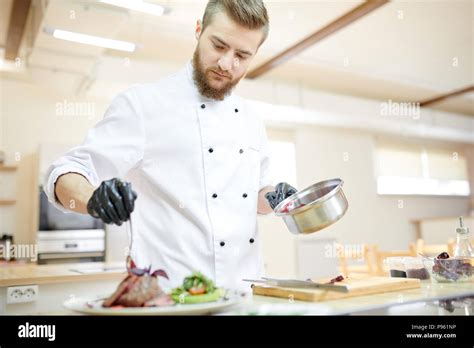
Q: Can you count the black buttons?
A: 8